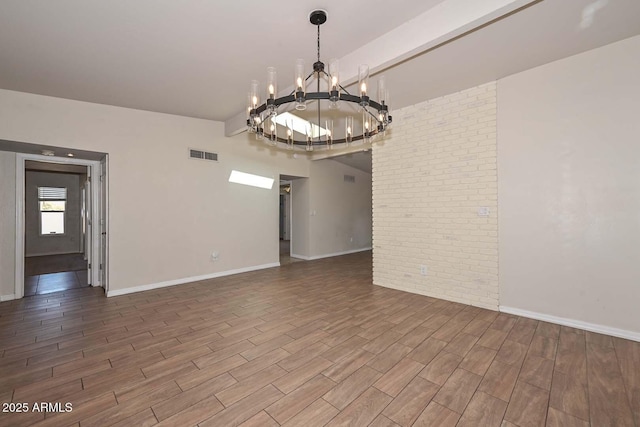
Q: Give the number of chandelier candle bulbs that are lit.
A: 14